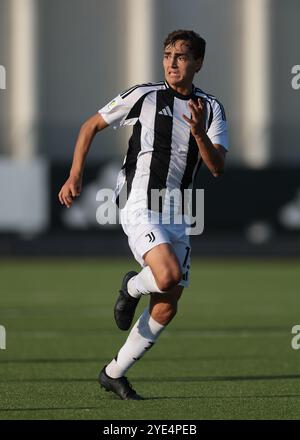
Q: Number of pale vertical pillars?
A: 3